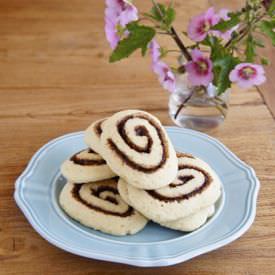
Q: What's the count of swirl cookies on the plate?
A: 6